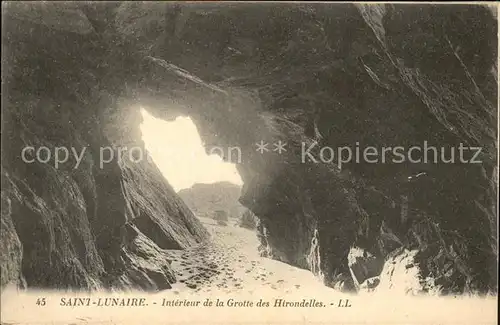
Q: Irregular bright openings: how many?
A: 1